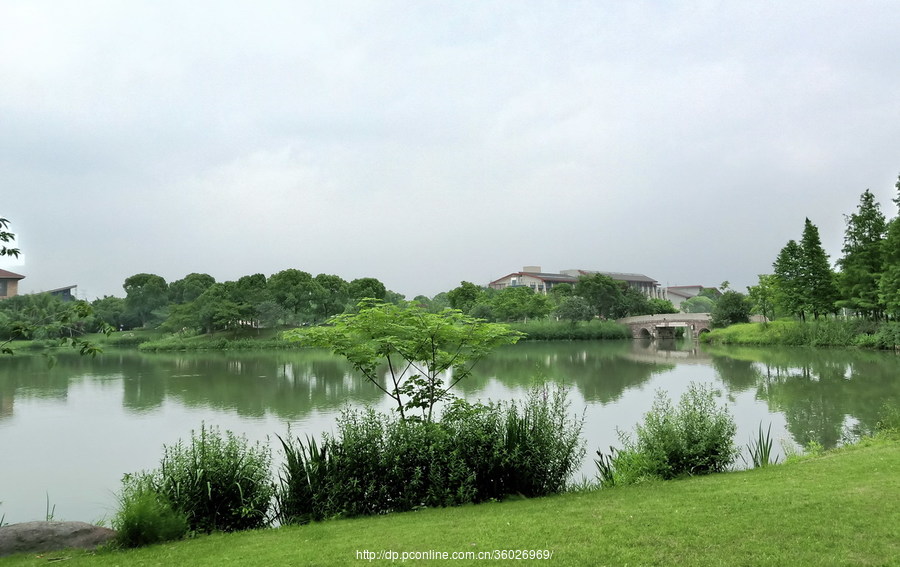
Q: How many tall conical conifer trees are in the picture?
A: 4